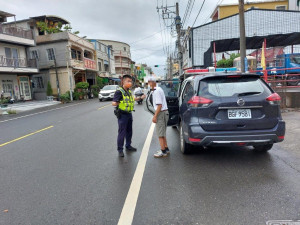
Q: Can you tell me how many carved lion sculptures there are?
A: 0